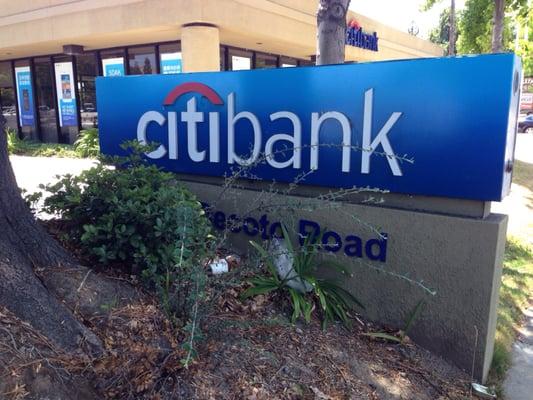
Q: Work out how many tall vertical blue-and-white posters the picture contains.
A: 2